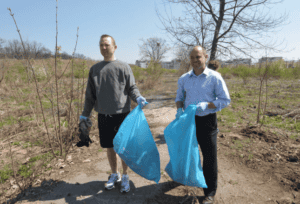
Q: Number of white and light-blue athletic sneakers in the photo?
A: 2